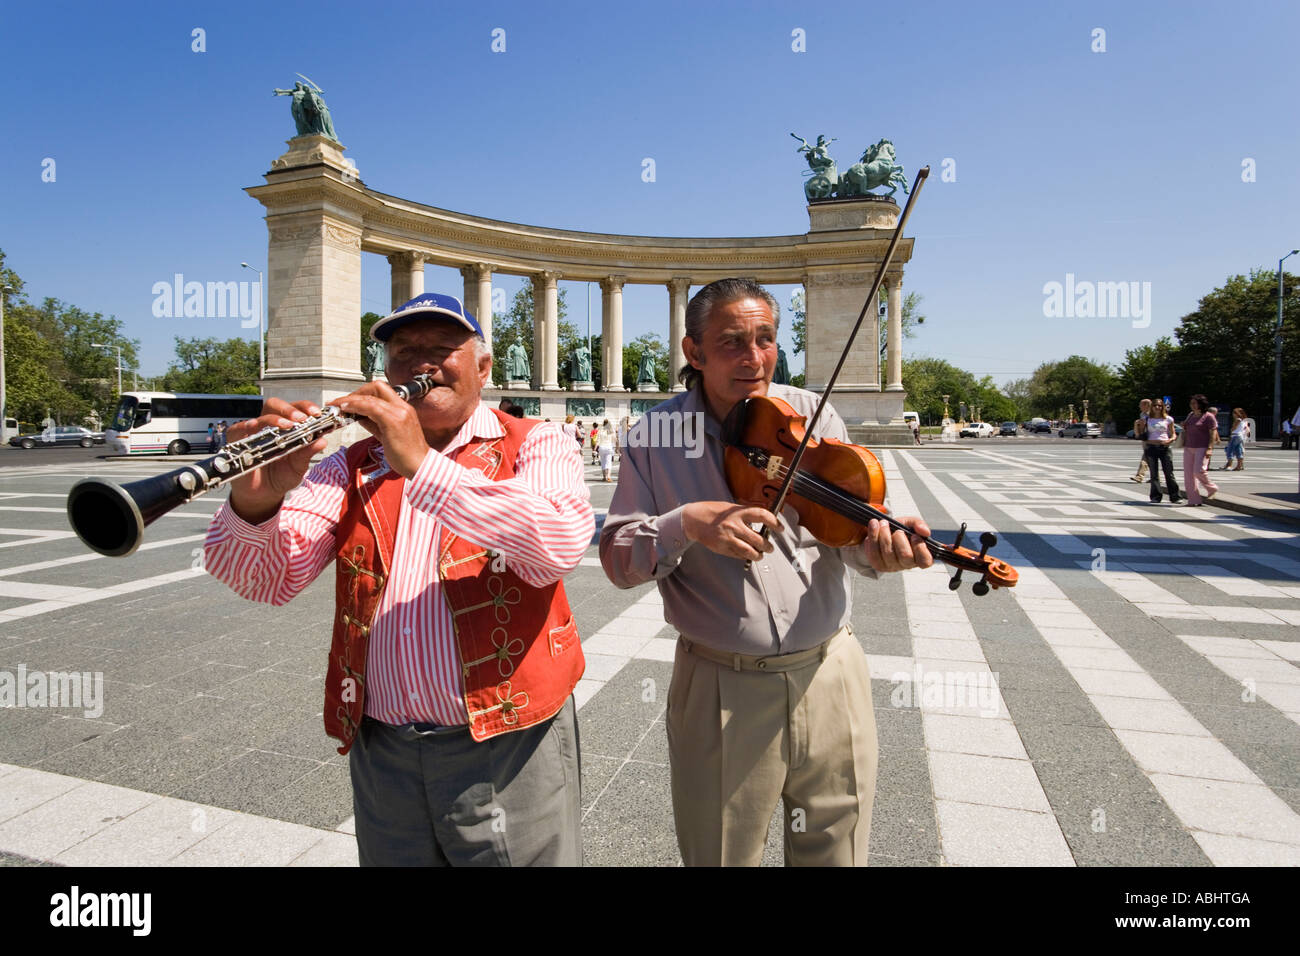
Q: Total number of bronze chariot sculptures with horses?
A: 1